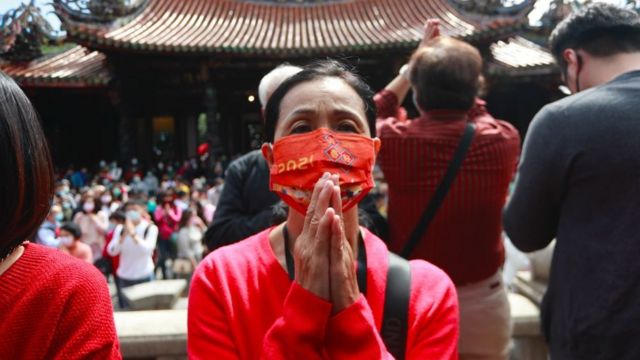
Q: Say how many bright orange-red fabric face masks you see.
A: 1